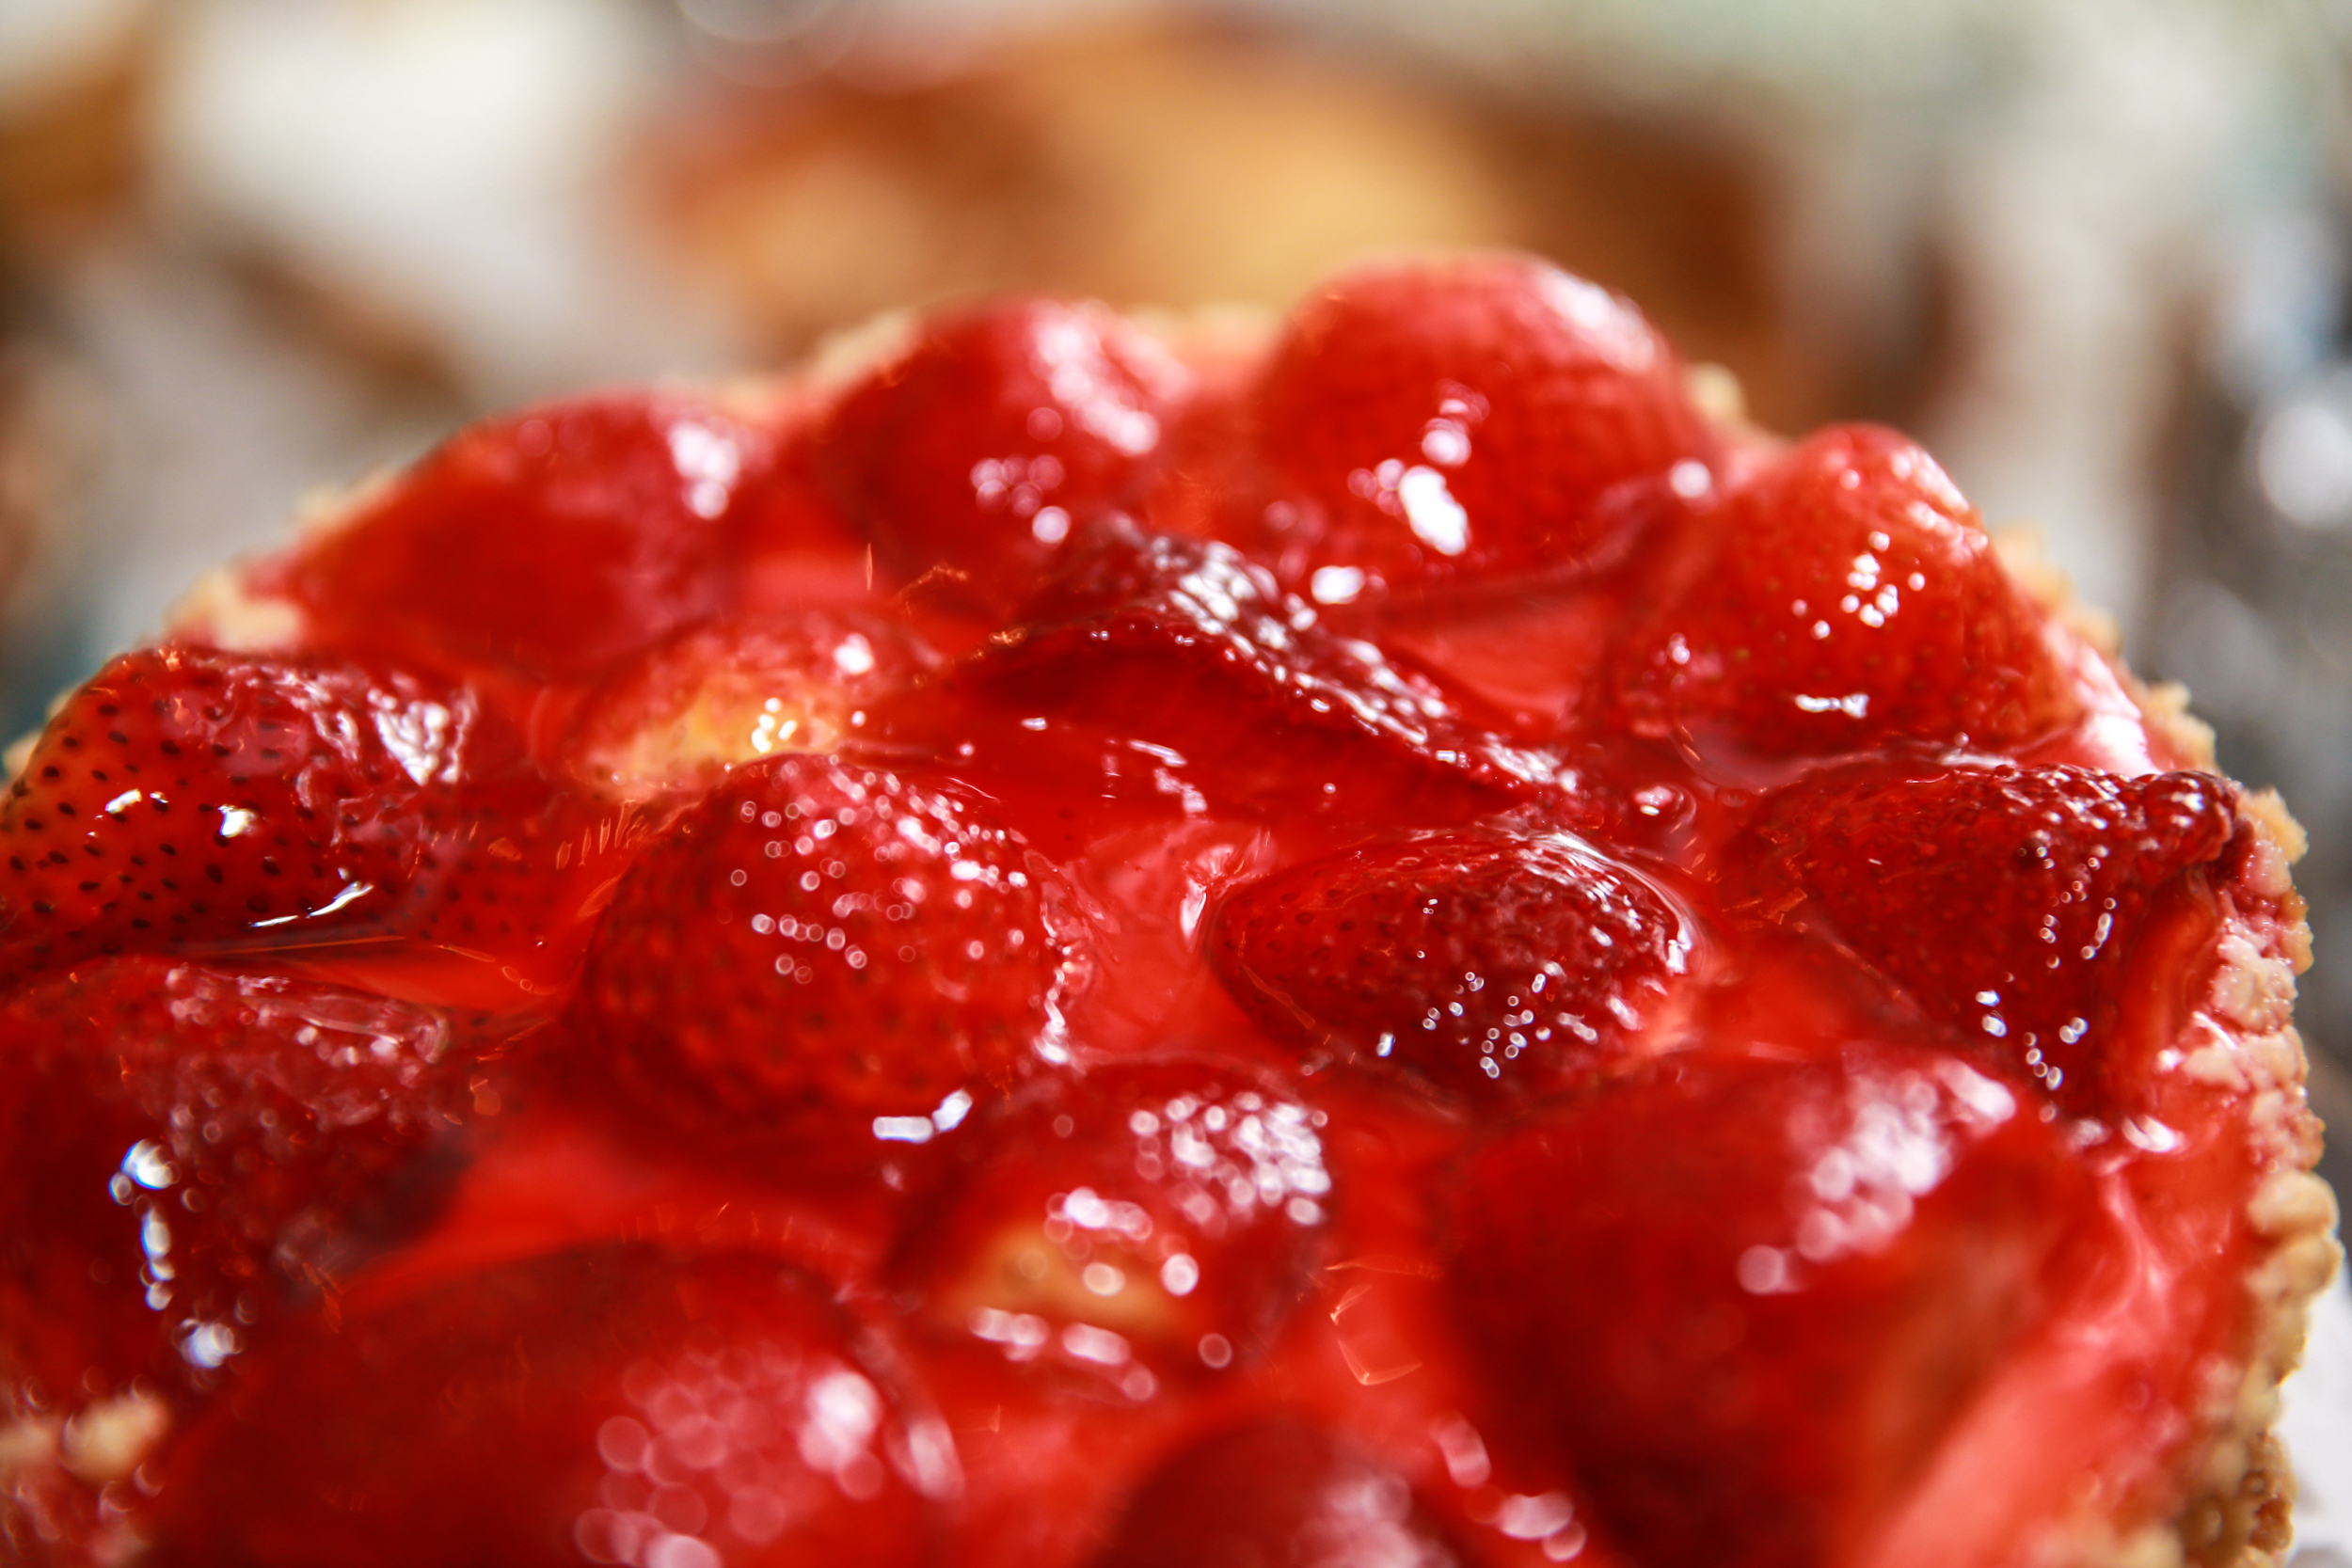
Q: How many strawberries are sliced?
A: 1